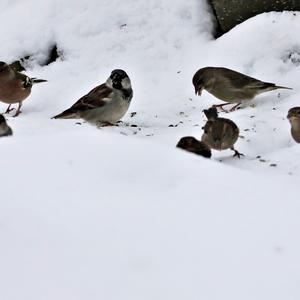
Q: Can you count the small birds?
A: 7